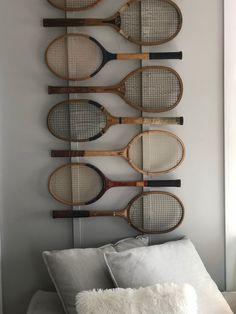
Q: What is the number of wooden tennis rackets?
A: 8